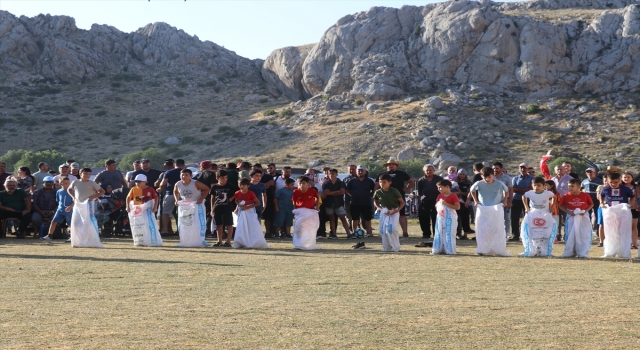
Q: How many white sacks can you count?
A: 11